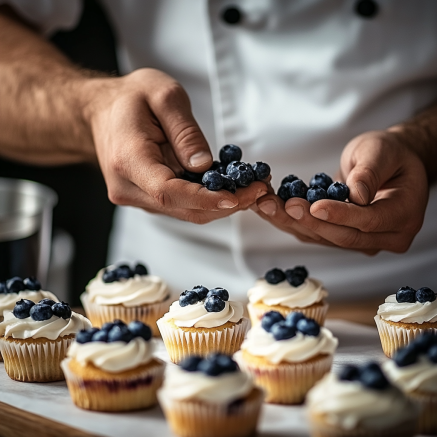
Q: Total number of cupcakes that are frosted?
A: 11